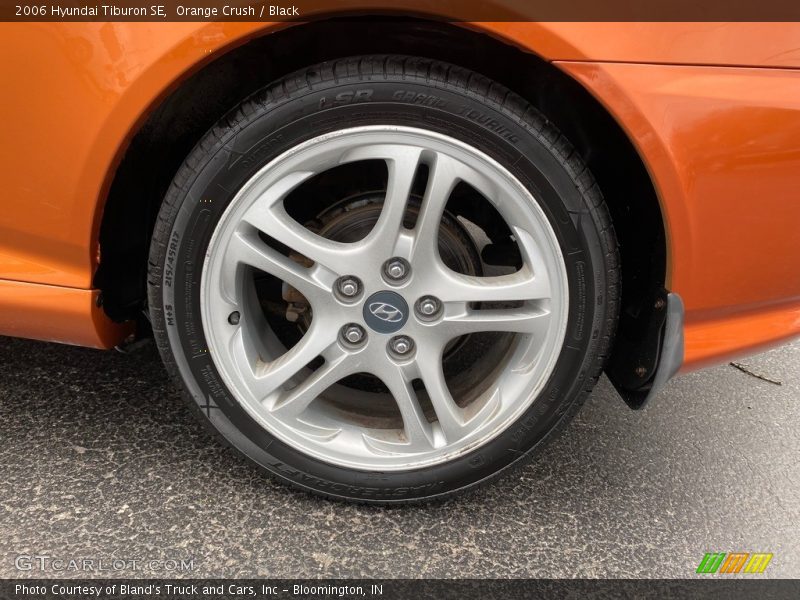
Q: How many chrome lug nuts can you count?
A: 5